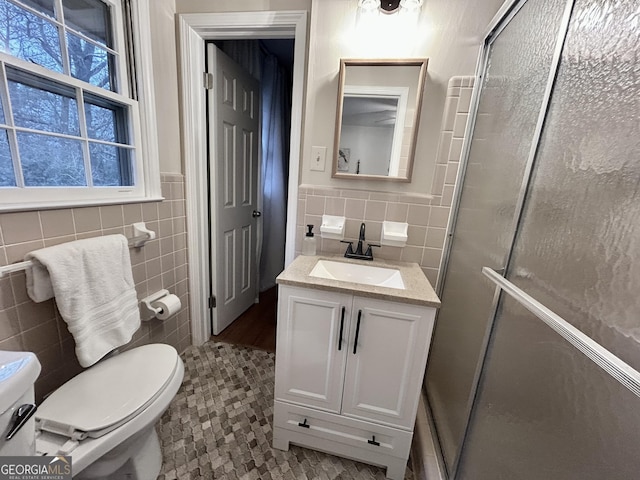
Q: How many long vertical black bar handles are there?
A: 2